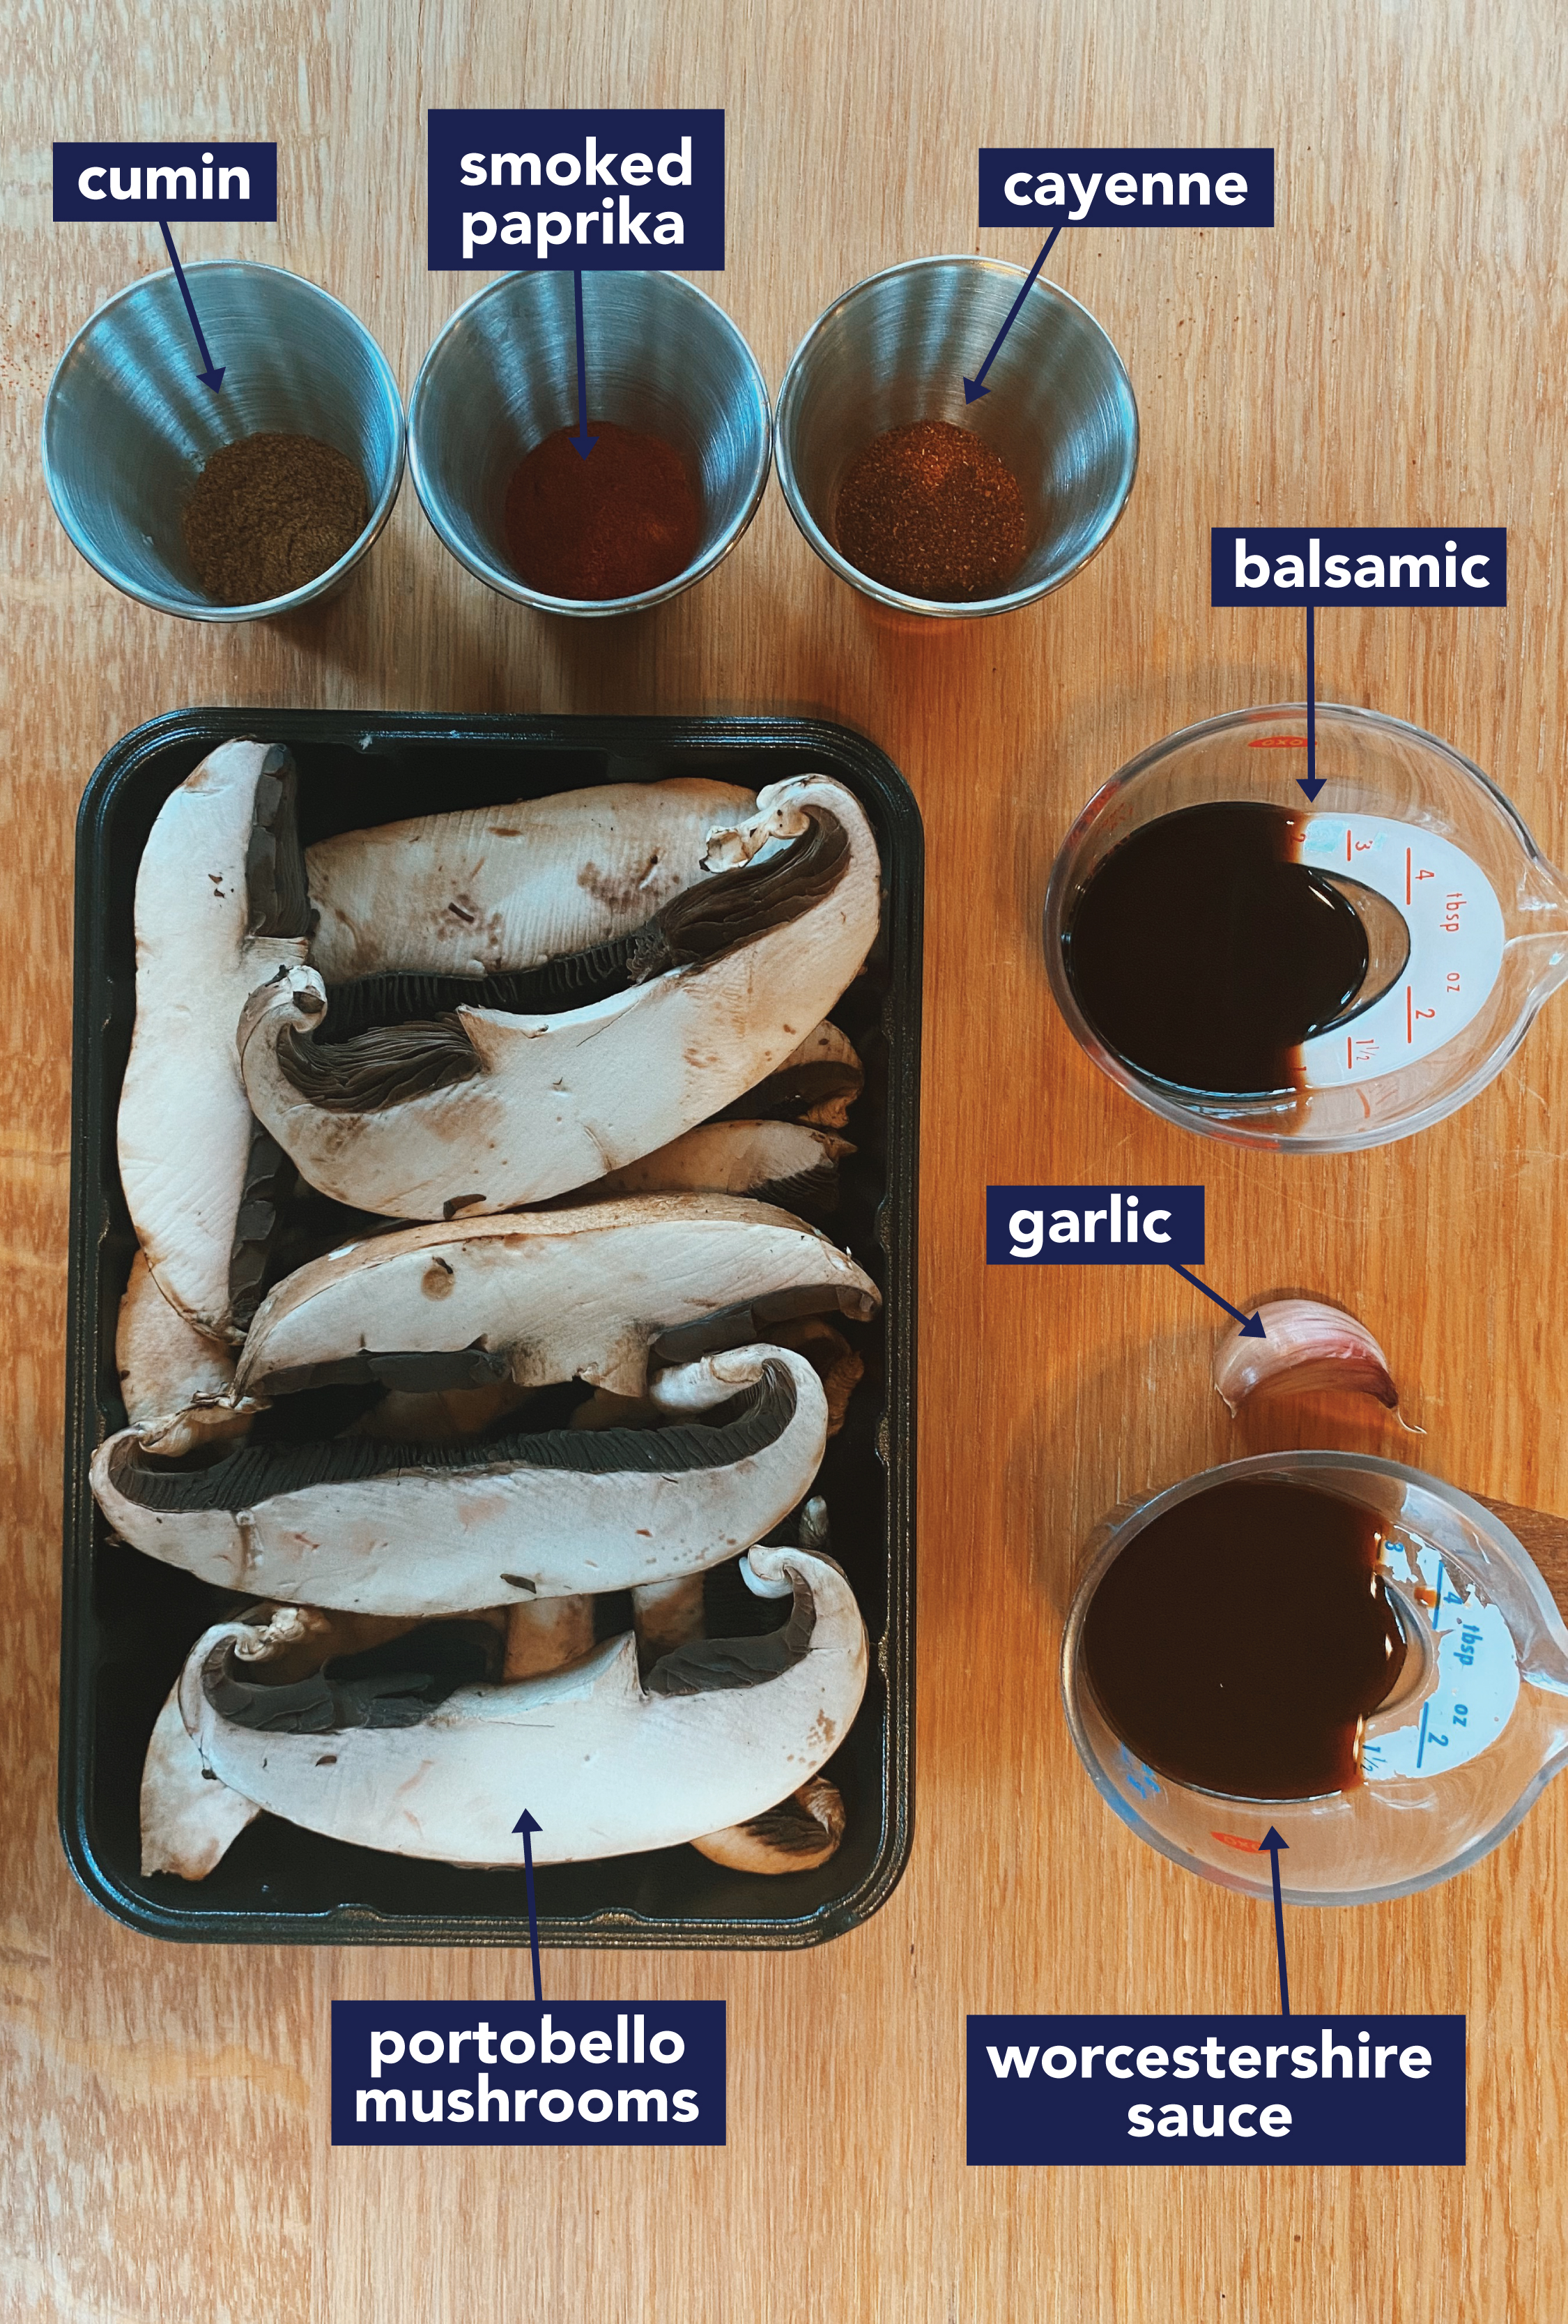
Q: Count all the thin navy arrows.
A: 7